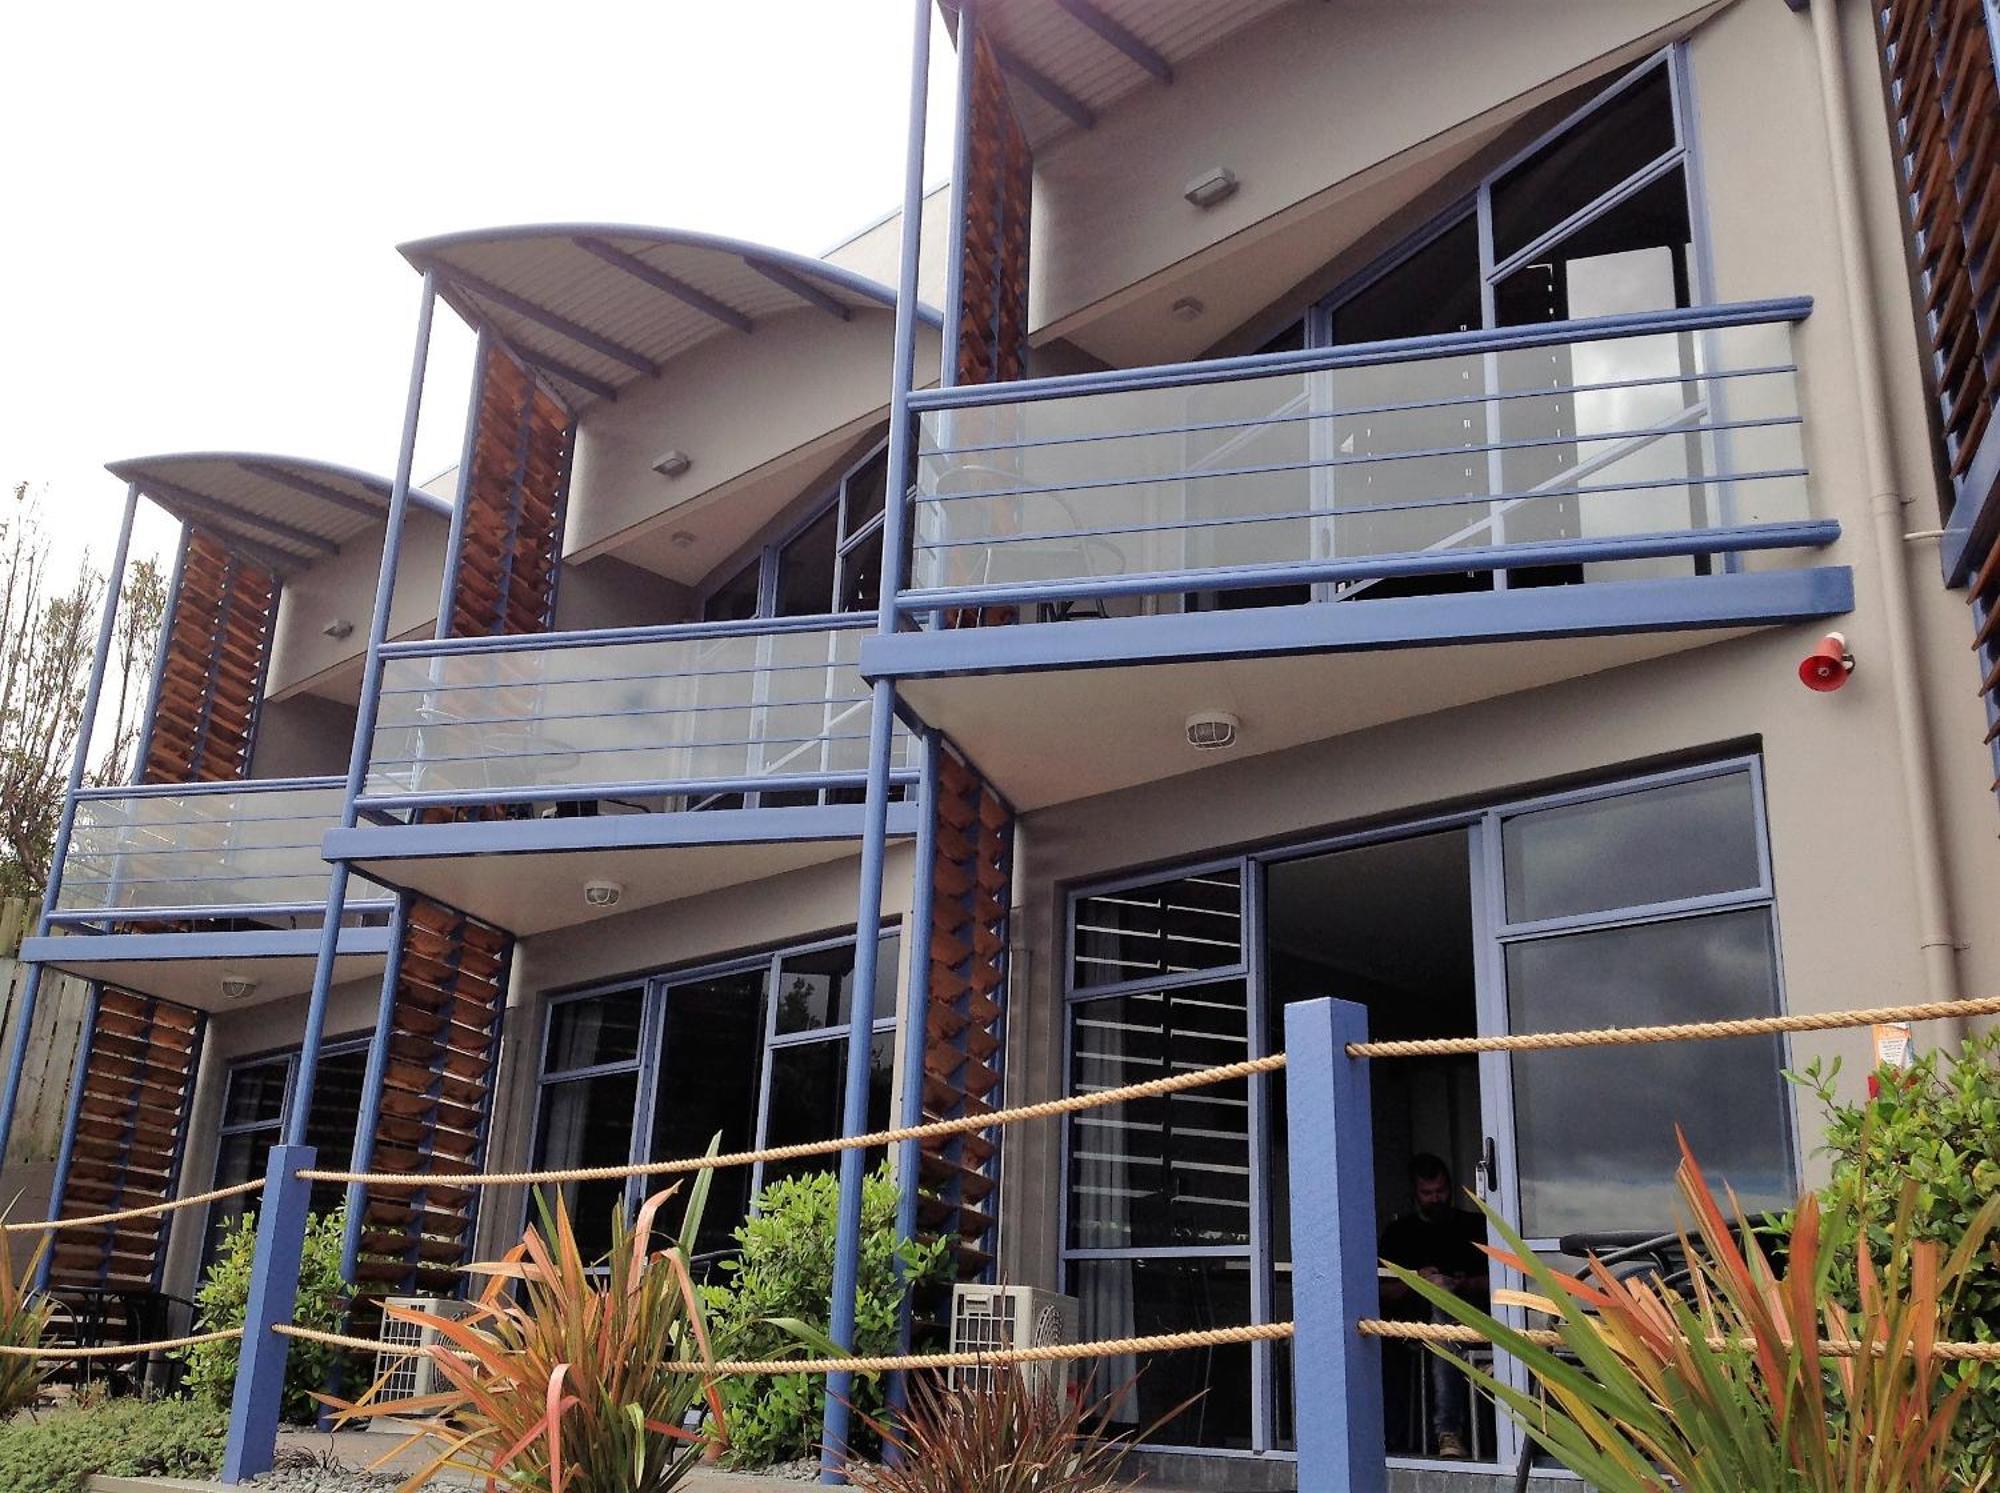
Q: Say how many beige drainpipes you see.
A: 1